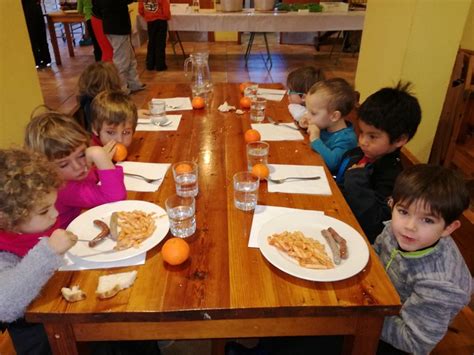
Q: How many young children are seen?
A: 8